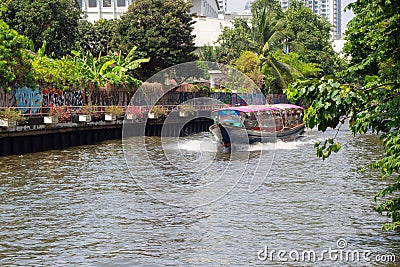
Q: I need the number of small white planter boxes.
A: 7